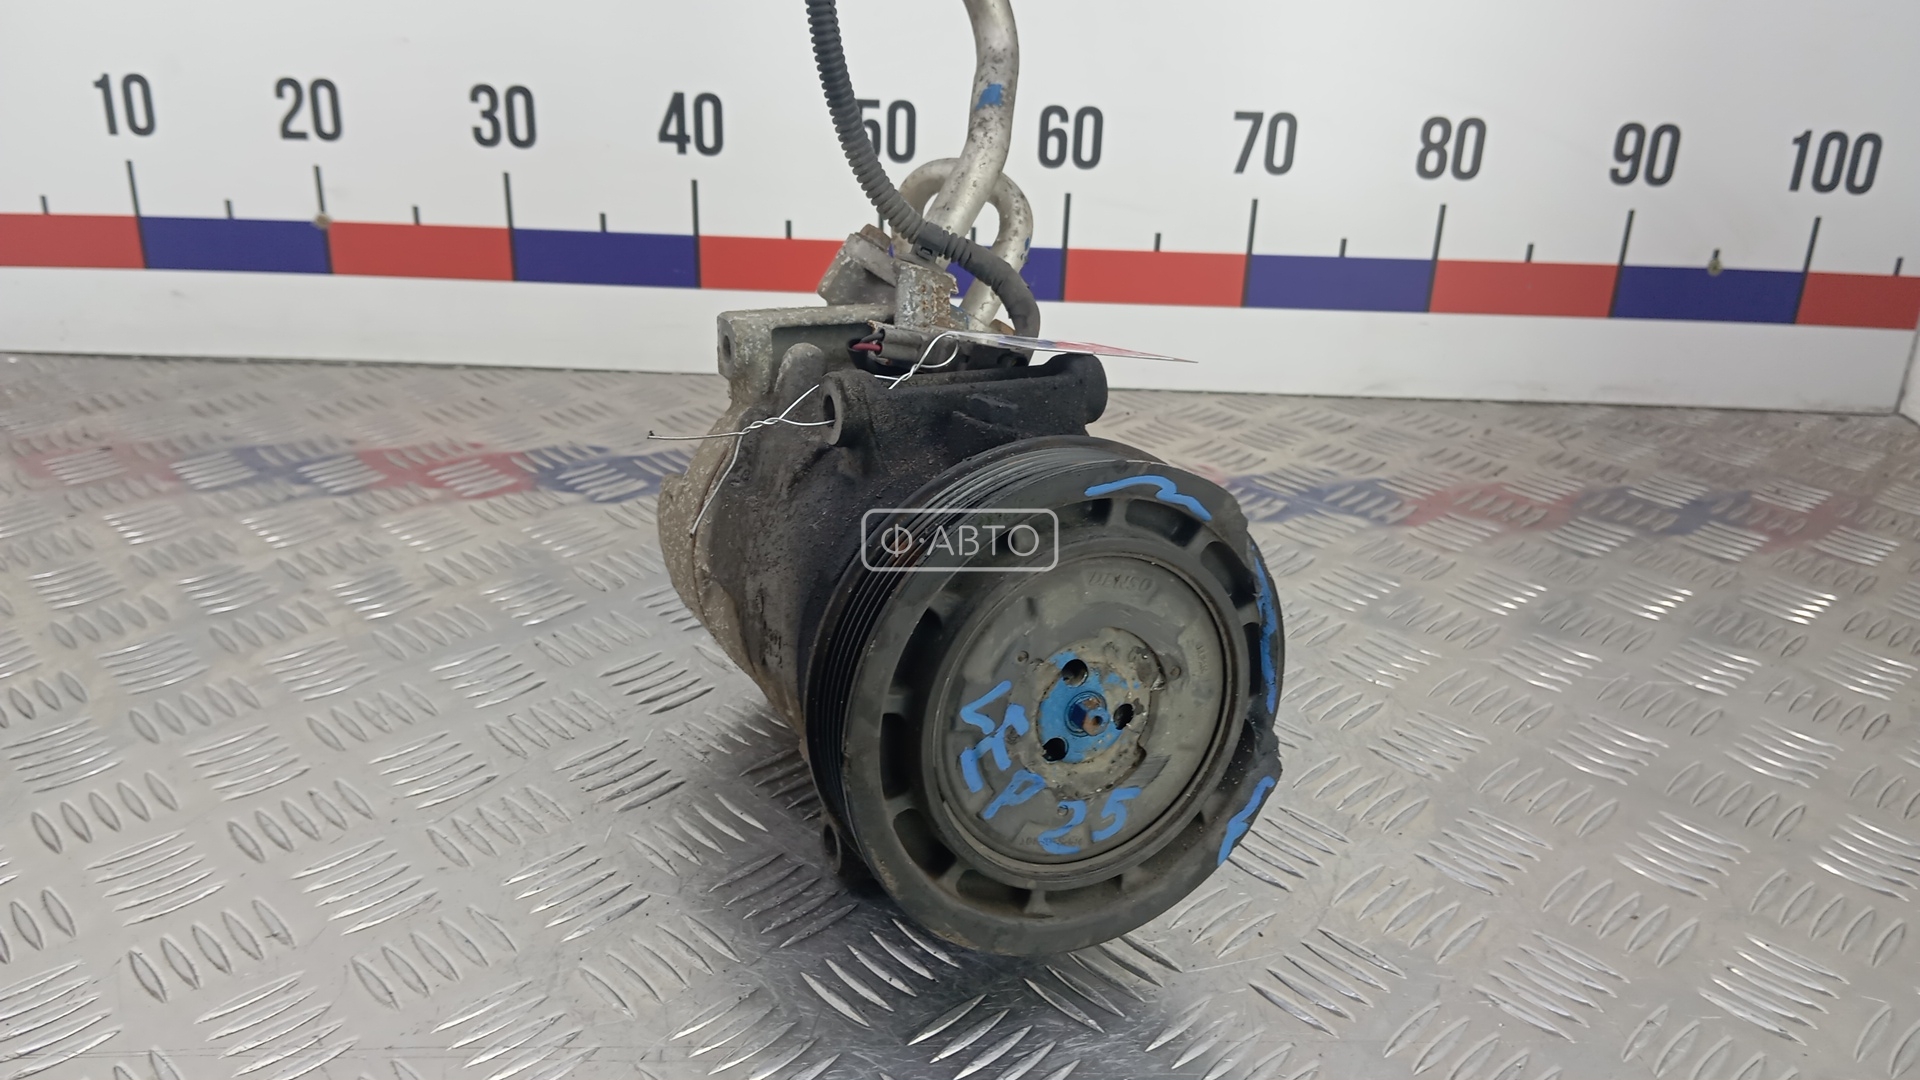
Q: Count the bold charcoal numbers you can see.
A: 10